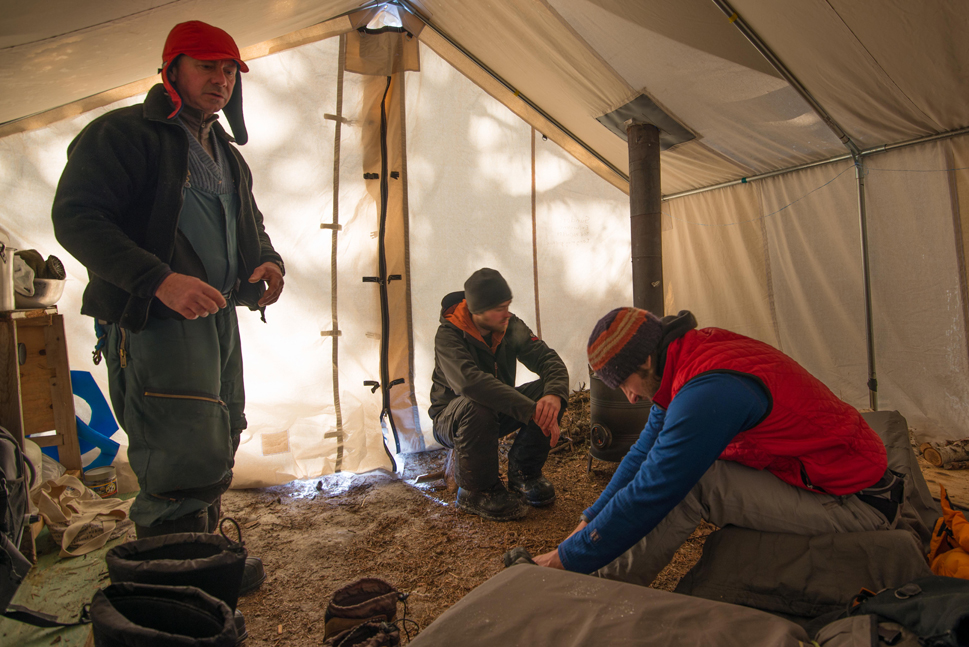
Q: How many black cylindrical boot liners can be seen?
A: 2